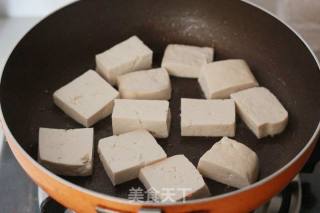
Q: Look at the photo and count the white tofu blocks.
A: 12